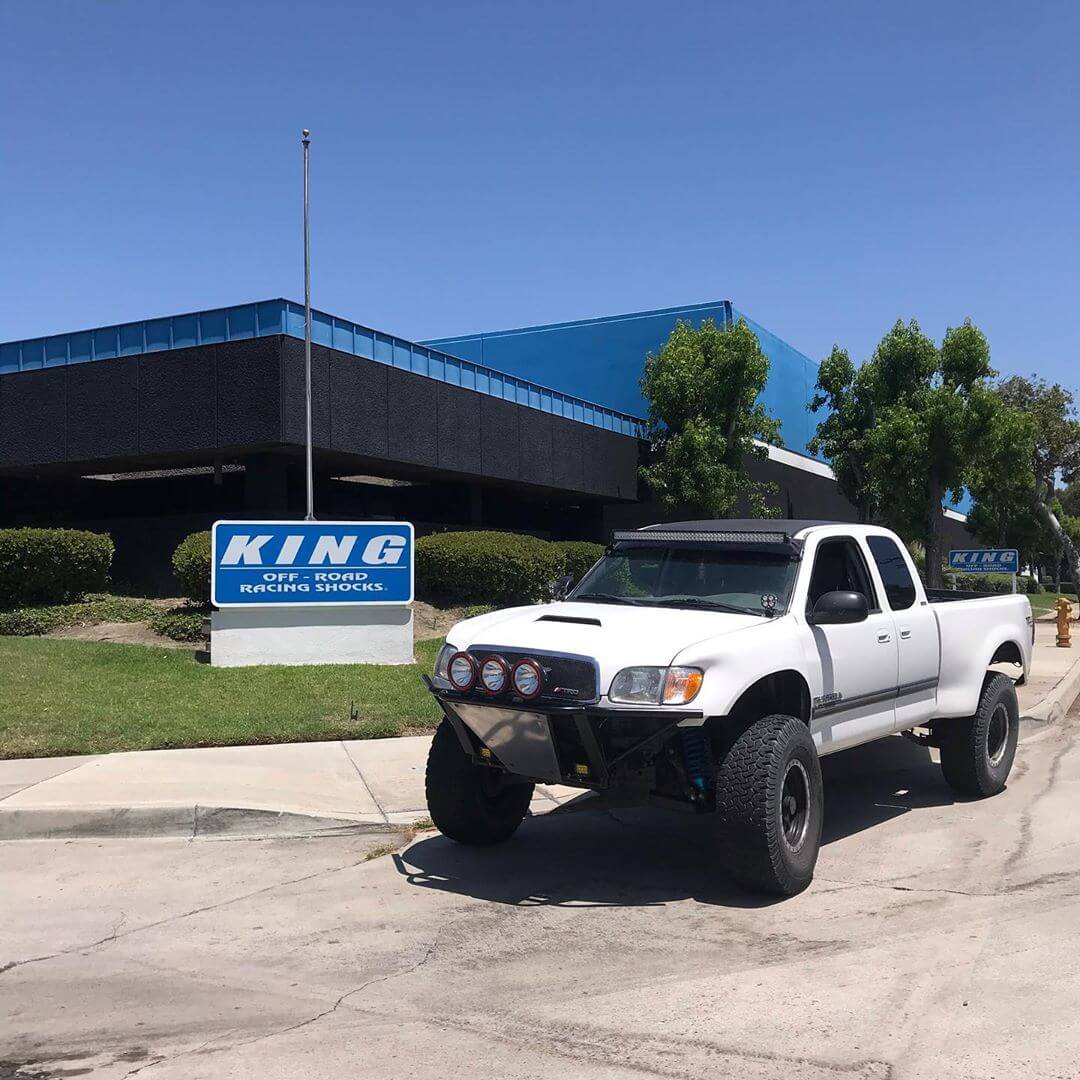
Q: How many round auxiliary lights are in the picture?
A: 3